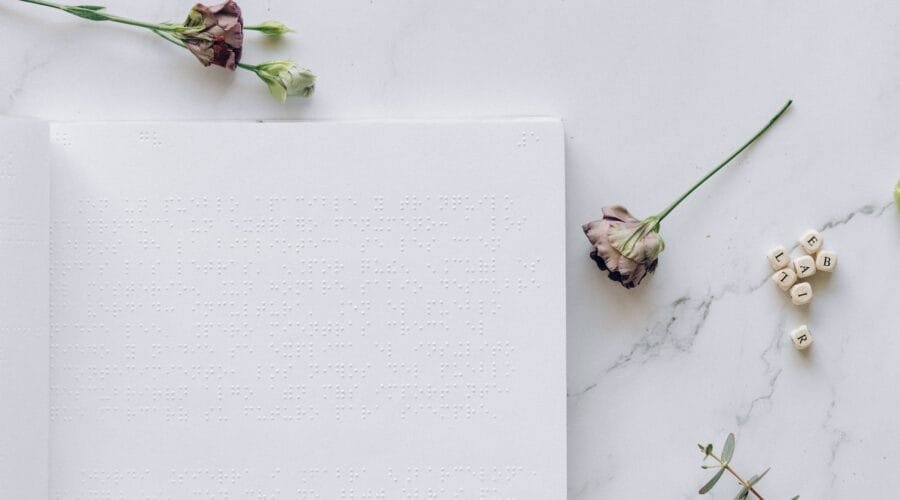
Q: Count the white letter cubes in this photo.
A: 7